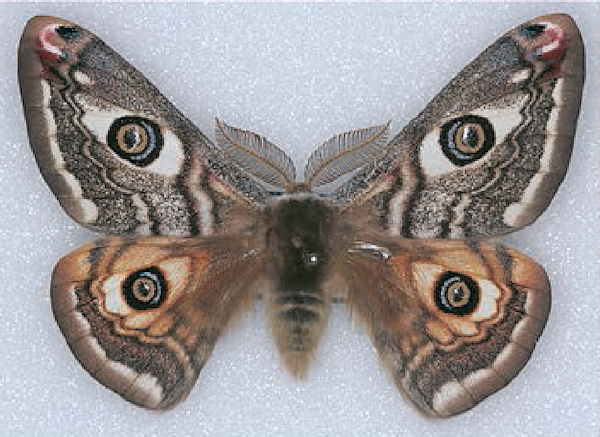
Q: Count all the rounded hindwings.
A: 2